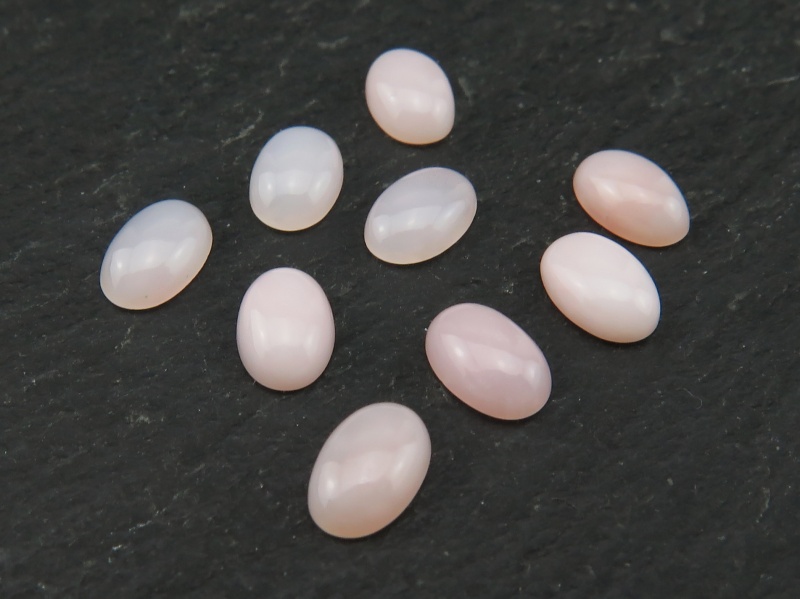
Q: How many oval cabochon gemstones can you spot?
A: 9